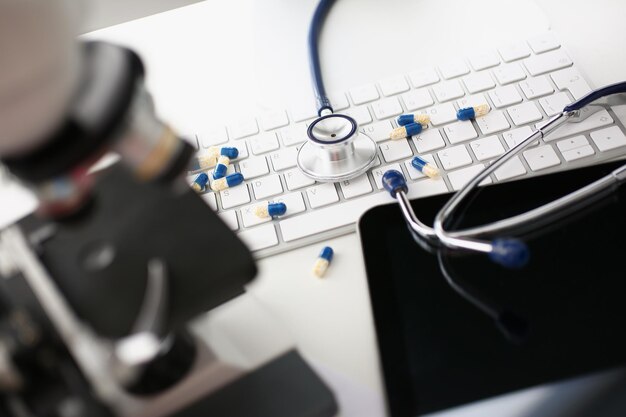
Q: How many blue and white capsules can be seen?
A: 11